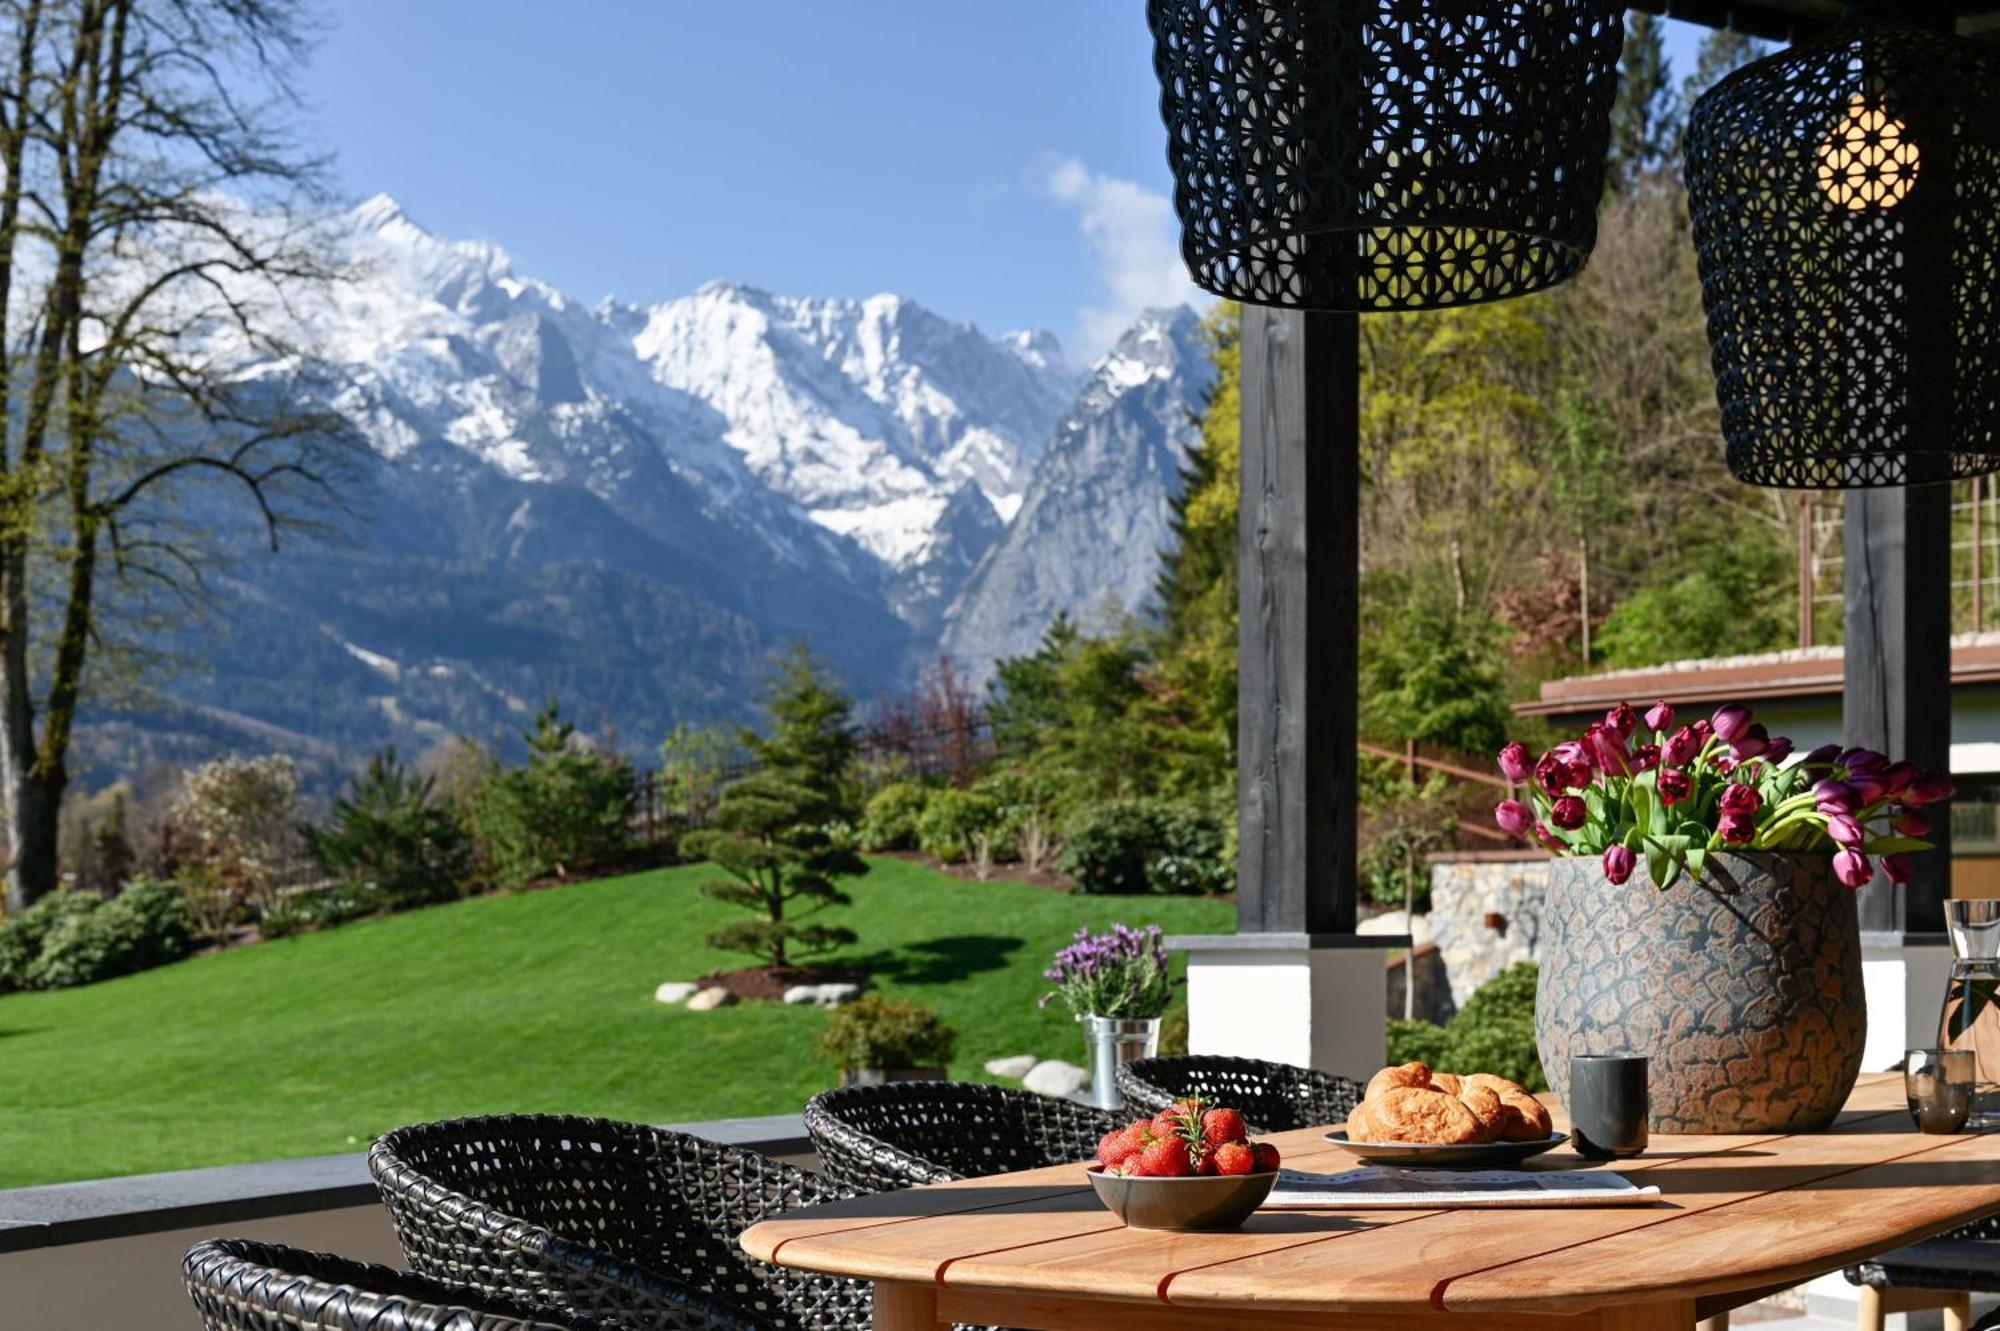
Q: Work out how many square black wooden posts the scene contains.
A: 2